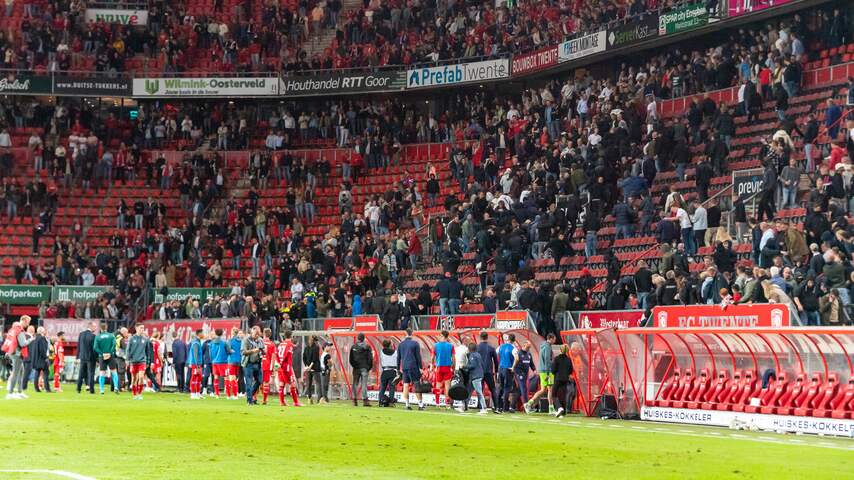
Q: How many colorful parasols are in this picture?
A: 0